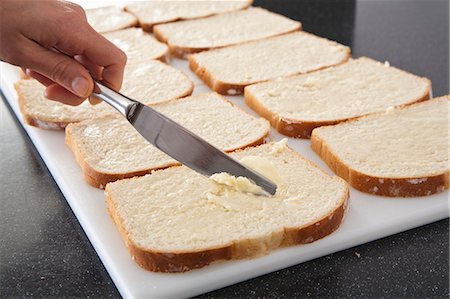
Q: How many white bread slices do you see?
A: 10